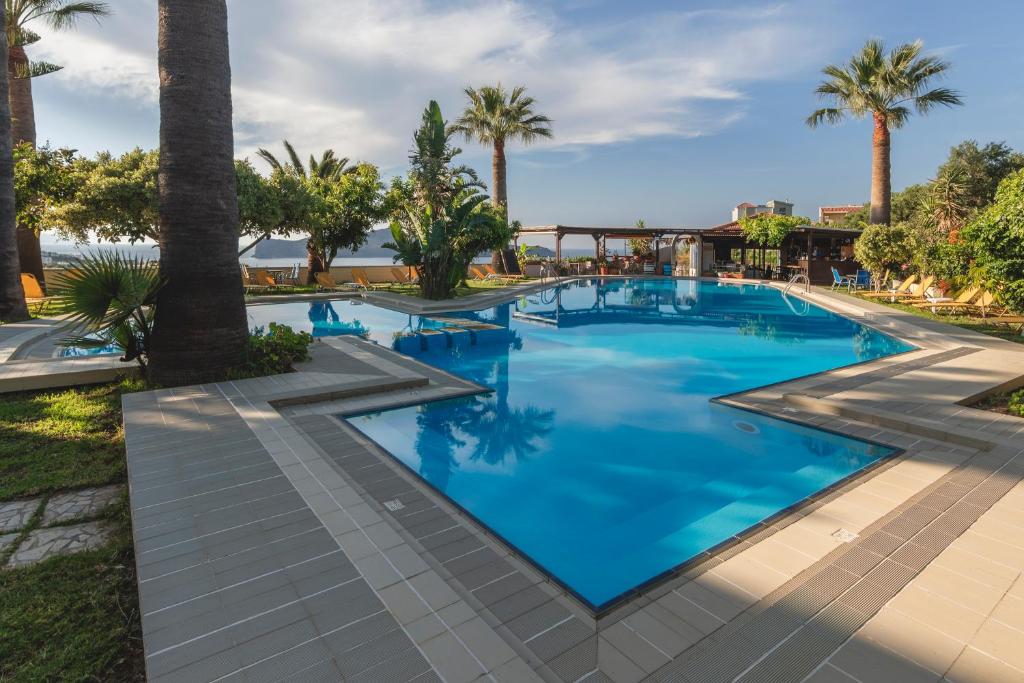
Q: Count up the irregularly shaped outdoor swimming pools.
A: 1